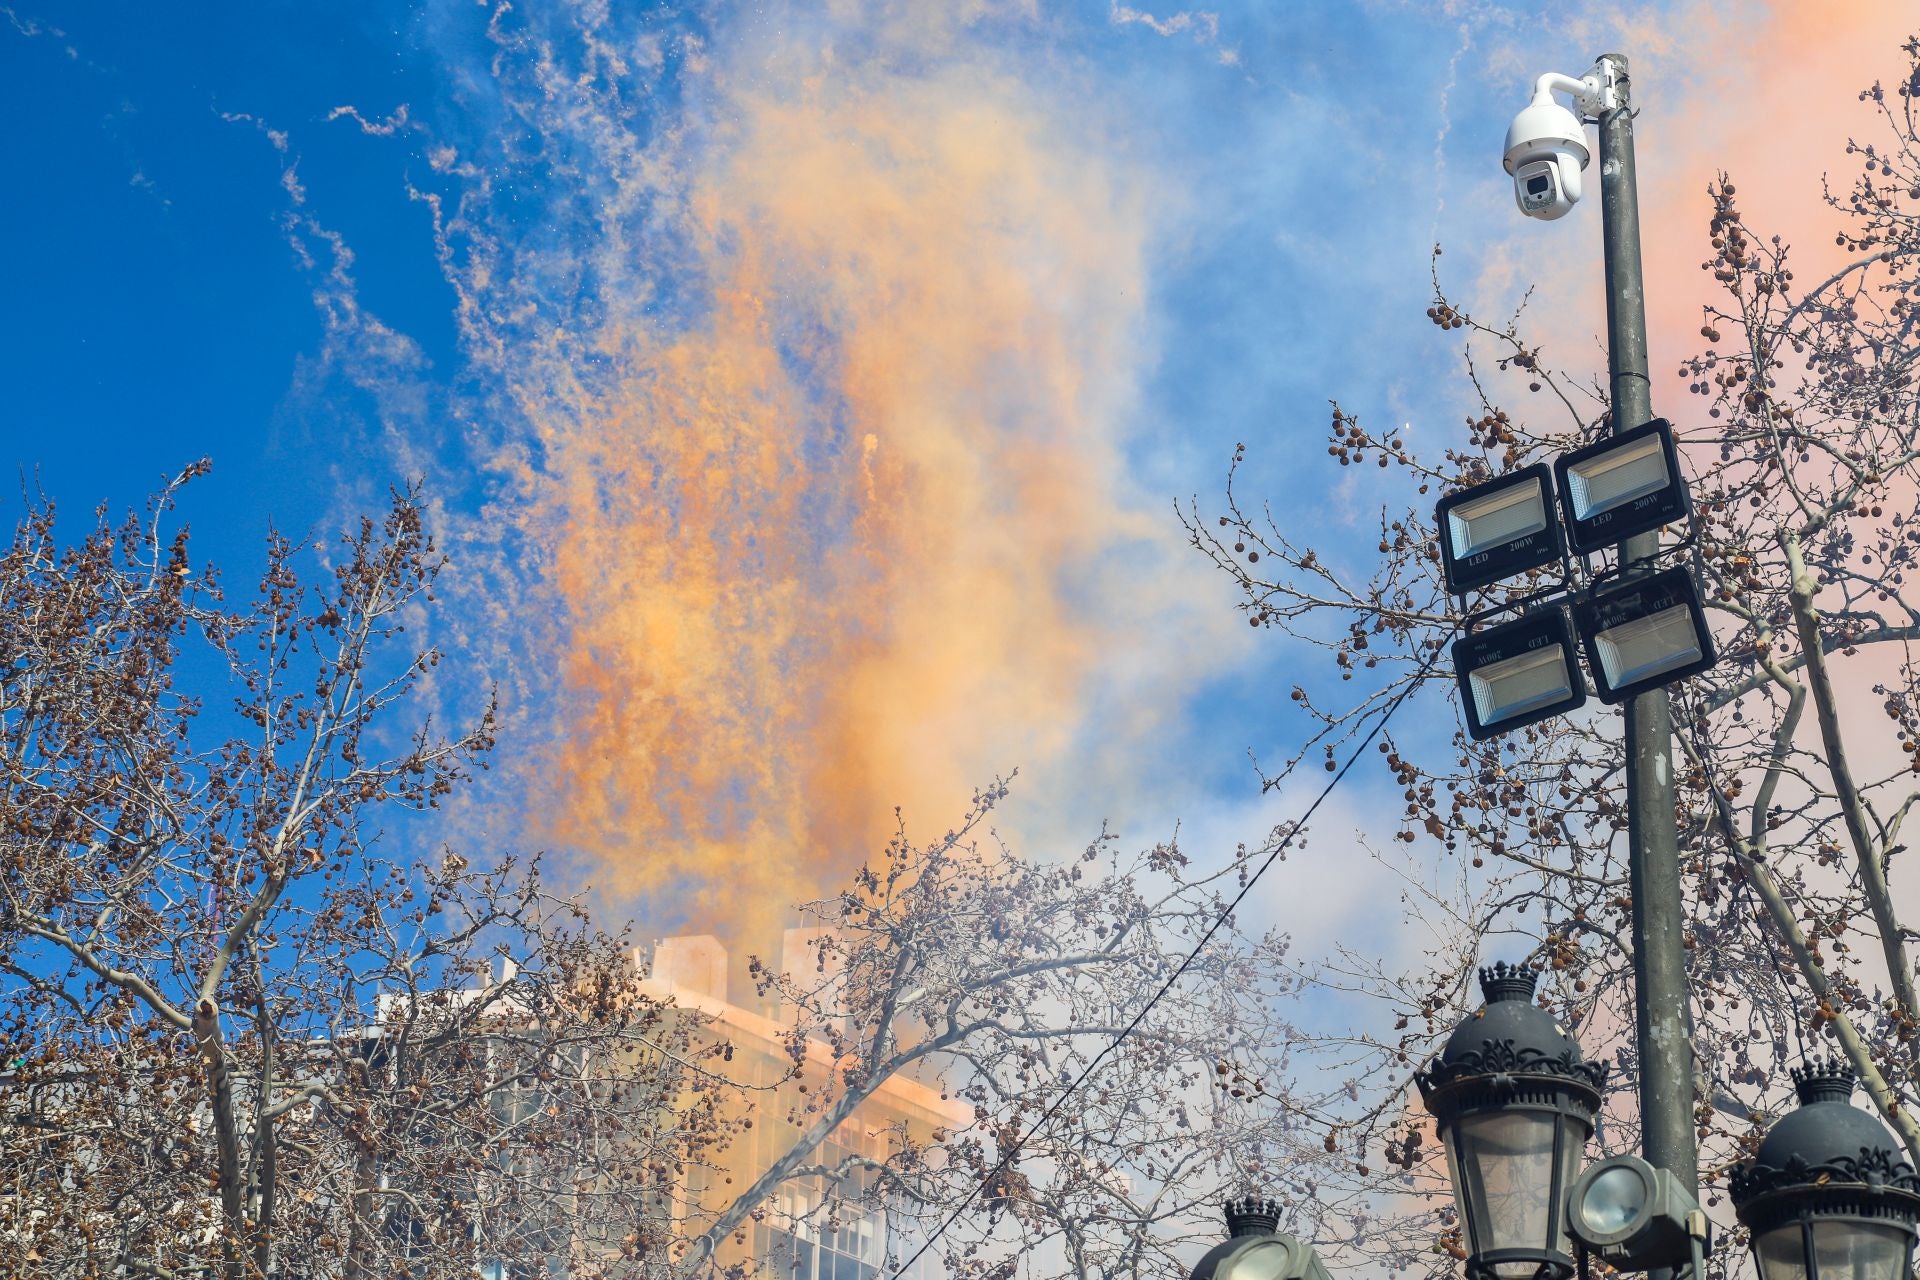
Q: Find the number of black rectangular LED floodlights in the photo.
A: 4